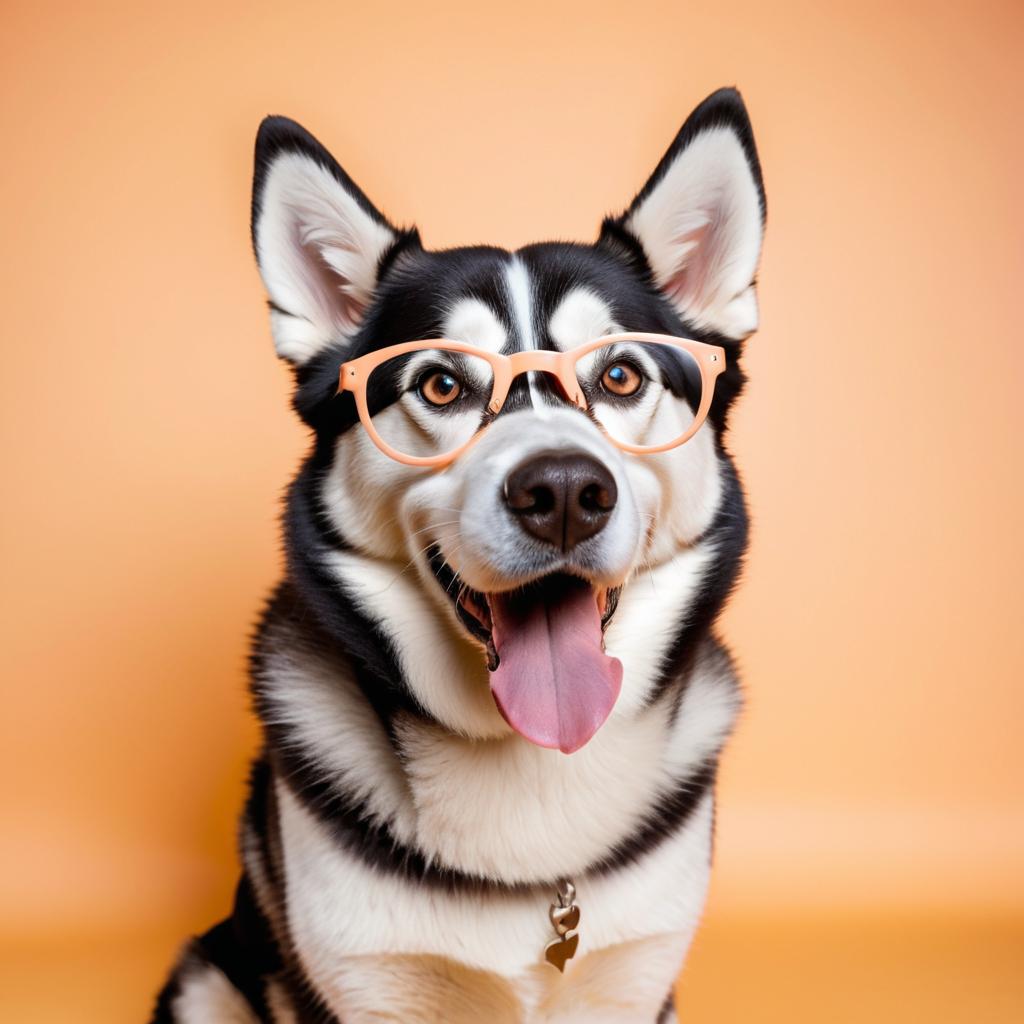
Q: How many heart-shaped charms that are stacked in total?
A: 2